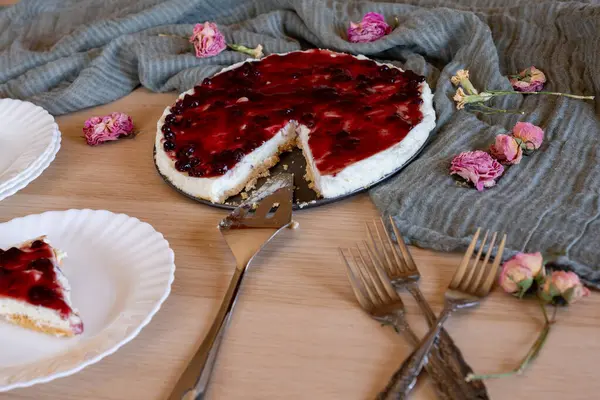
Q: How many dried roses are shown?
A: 9